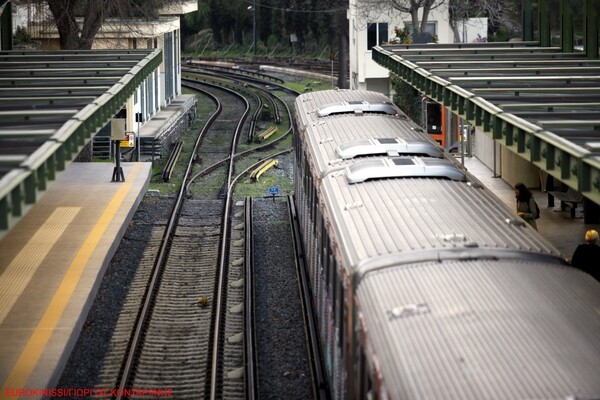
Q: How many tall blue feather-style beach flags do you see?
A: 0